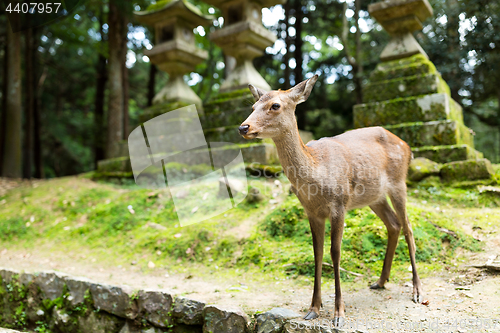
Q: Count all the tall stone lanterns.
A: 3